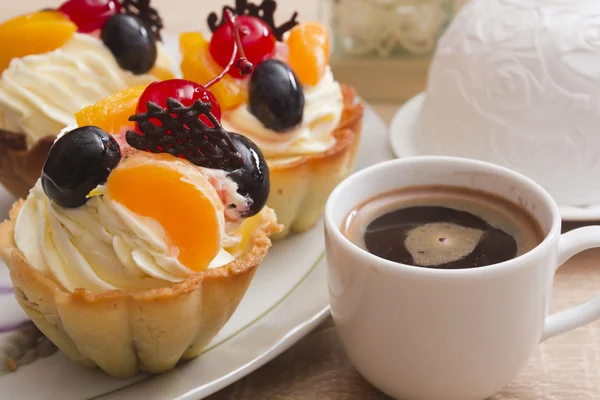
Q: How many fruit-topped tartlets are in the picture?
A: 3